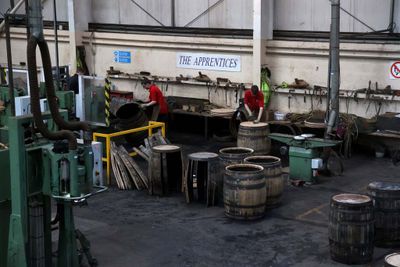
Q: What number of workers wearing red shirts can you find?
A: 2